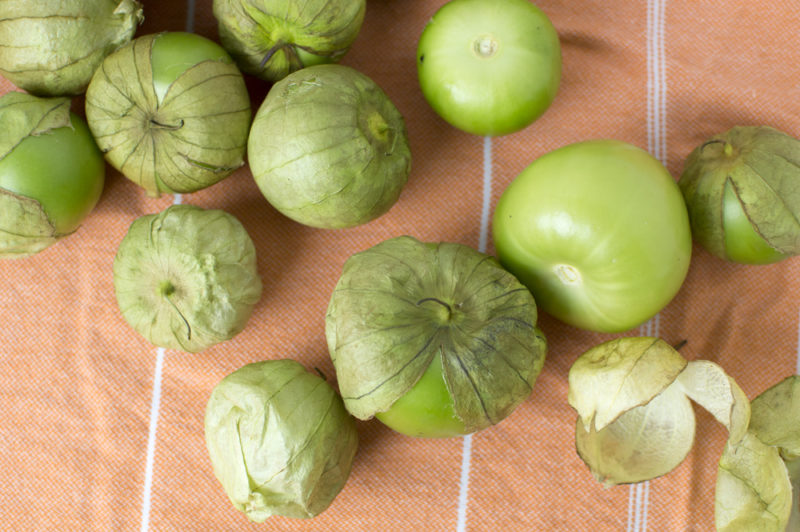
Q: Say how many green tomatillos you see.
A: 11